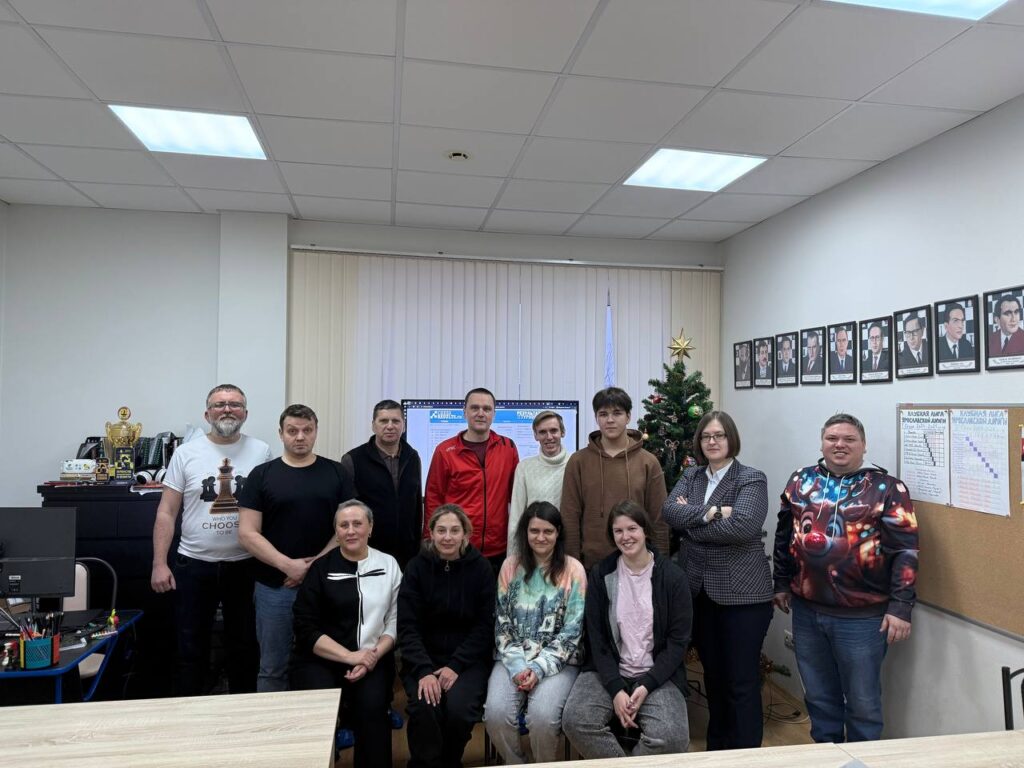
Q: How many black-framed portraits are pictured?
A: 9